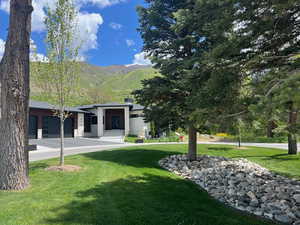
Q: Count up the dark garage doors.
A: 2